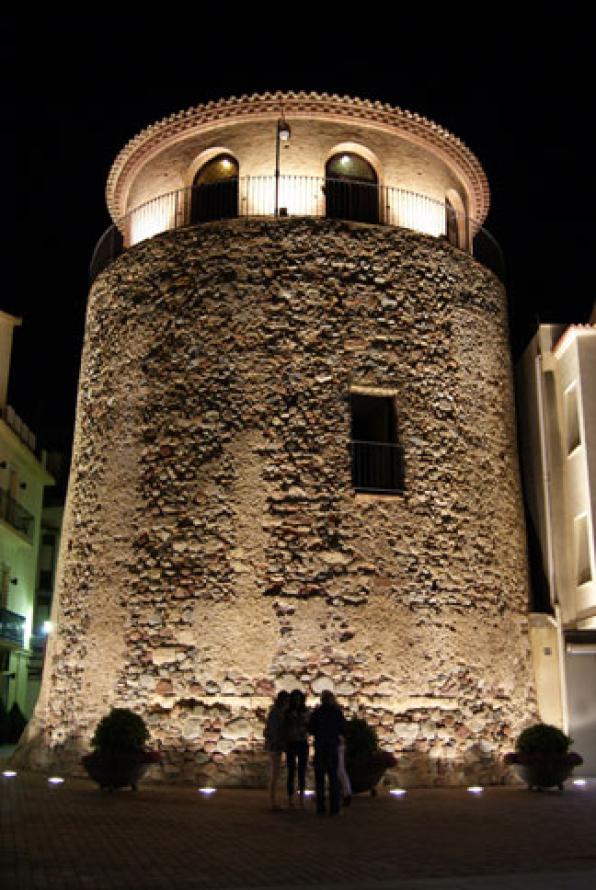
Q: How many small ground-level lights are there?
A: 7